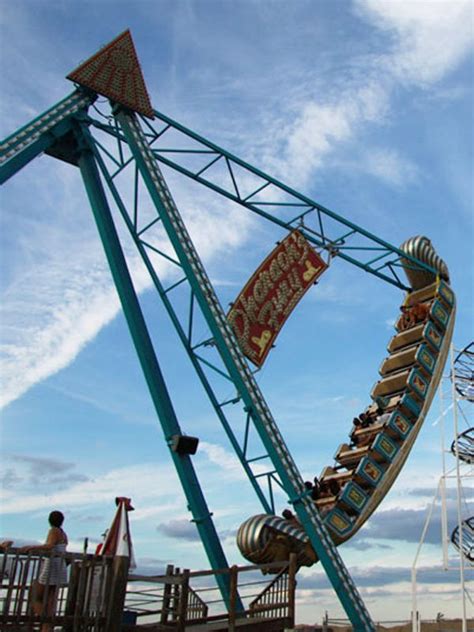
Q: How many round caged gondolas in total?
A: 3